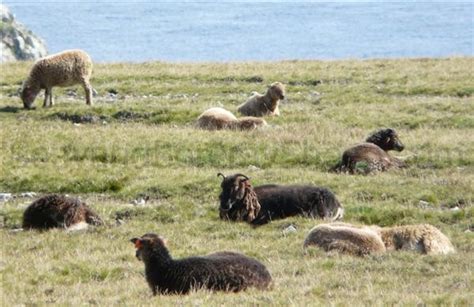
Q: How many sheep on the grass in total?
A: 9